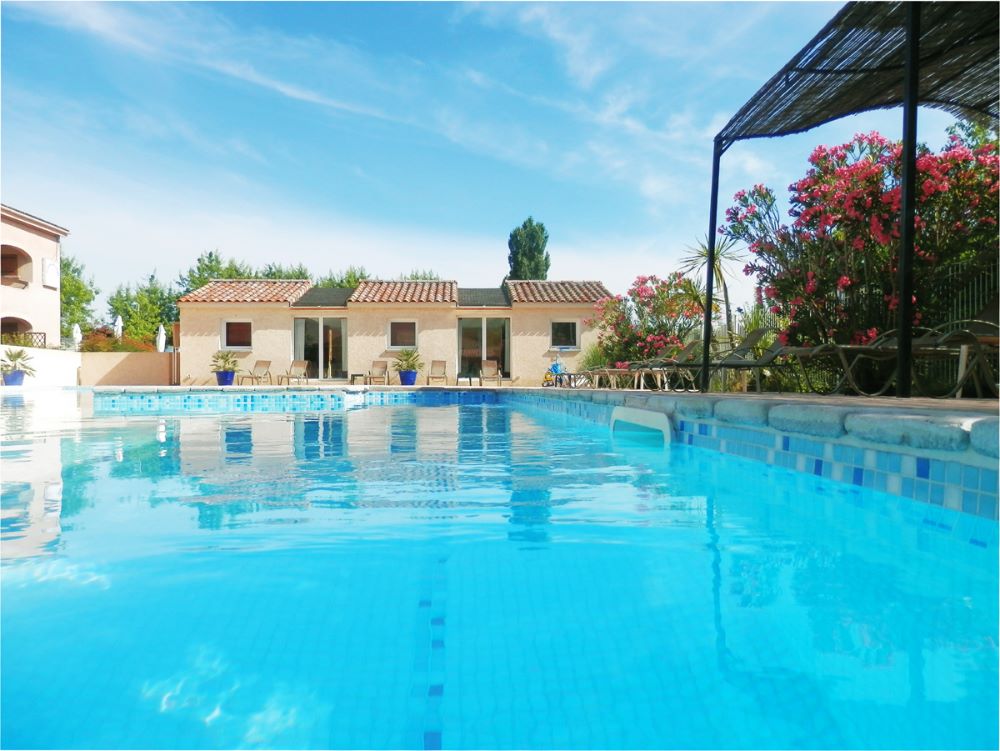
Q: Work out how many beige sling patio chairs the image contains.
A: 5